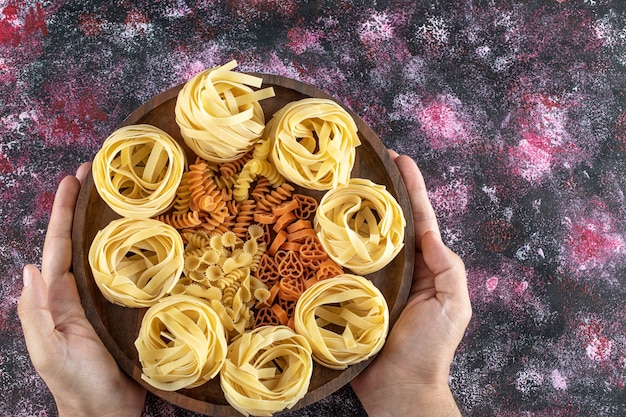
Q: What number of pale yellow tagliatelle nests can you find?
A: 8